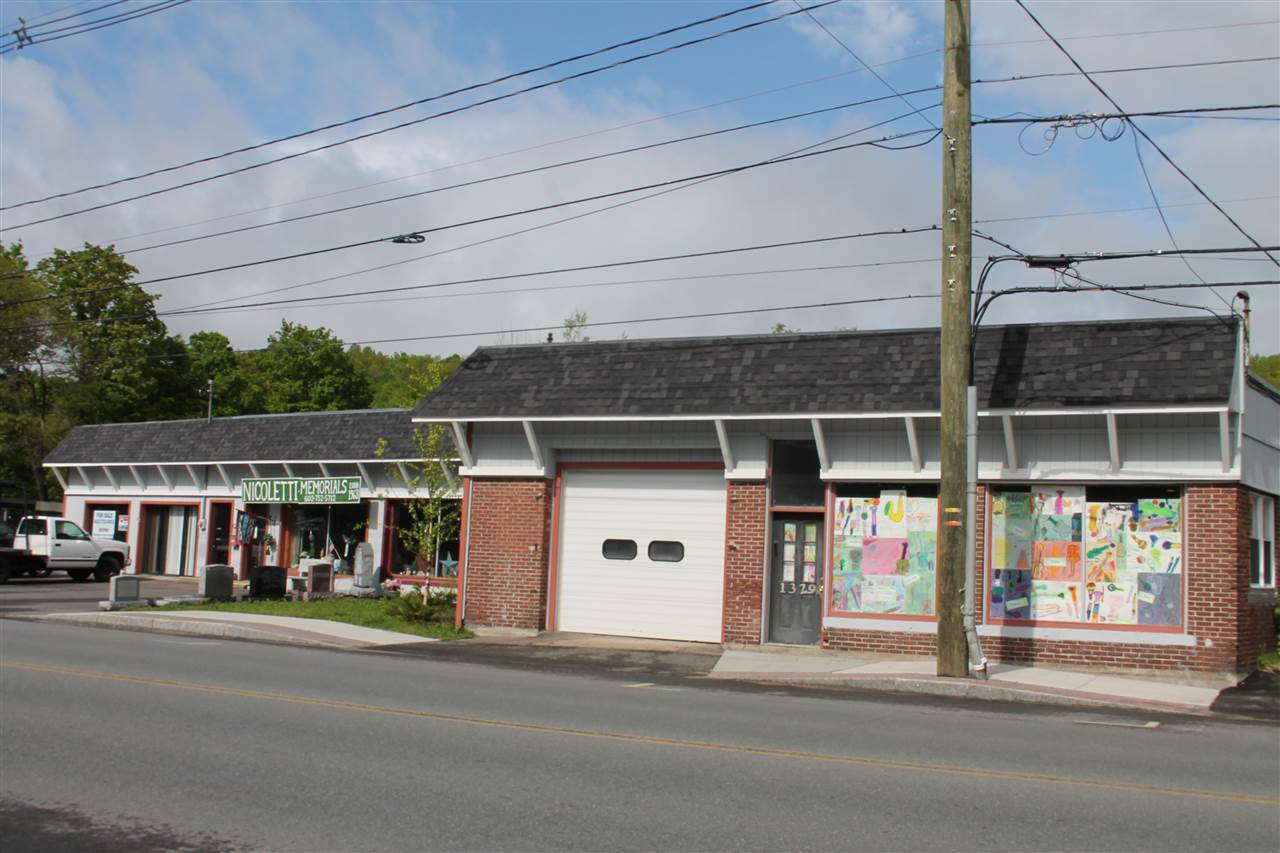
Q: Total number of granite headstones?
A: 5